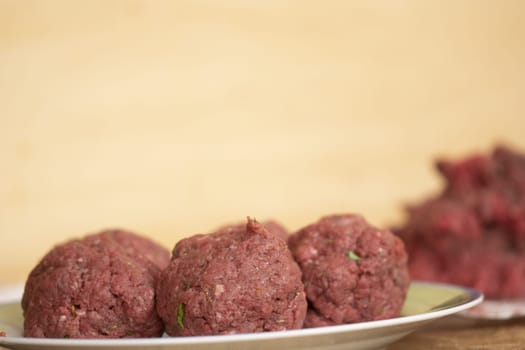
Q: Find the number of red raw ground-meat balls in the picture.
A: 5